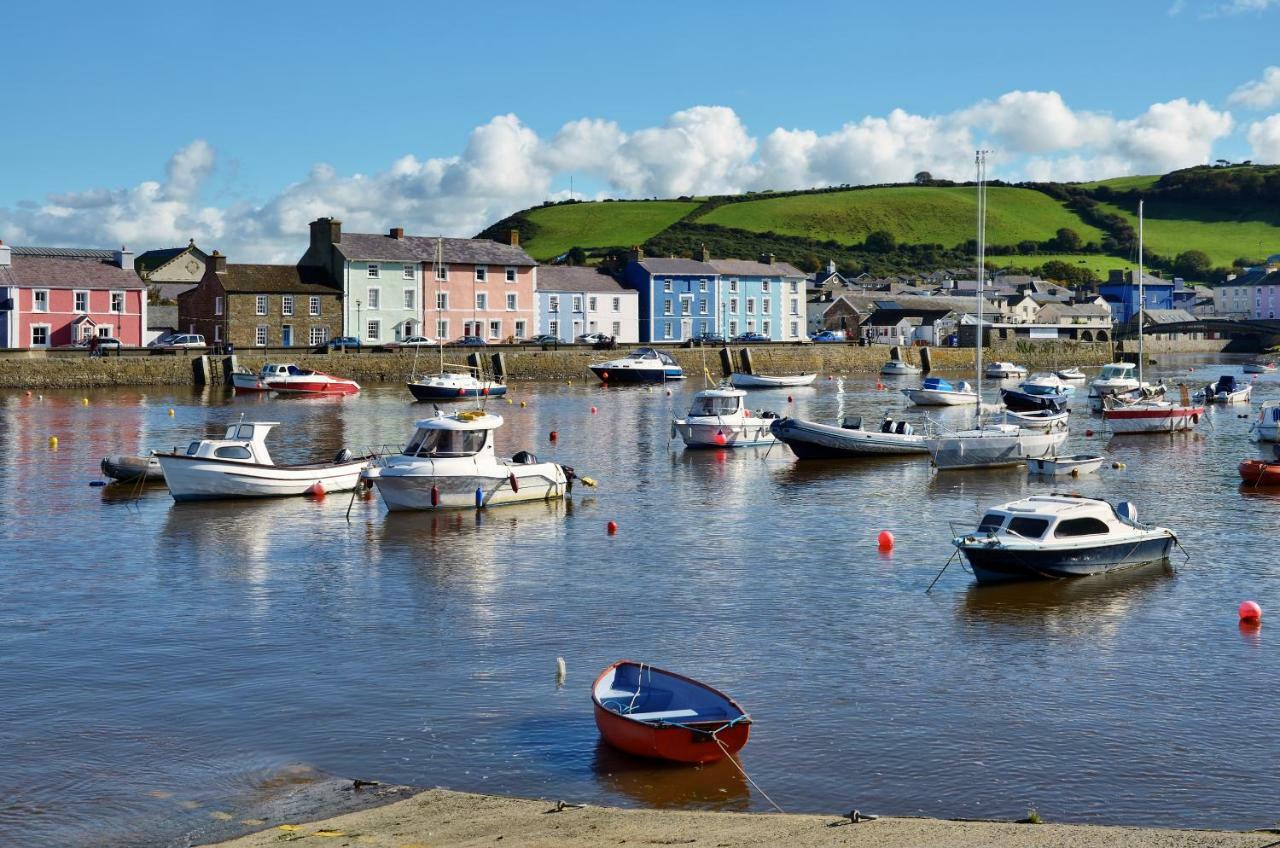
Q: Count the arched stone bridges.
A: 1